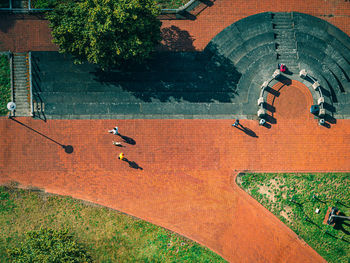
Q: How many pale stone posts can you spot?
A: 8